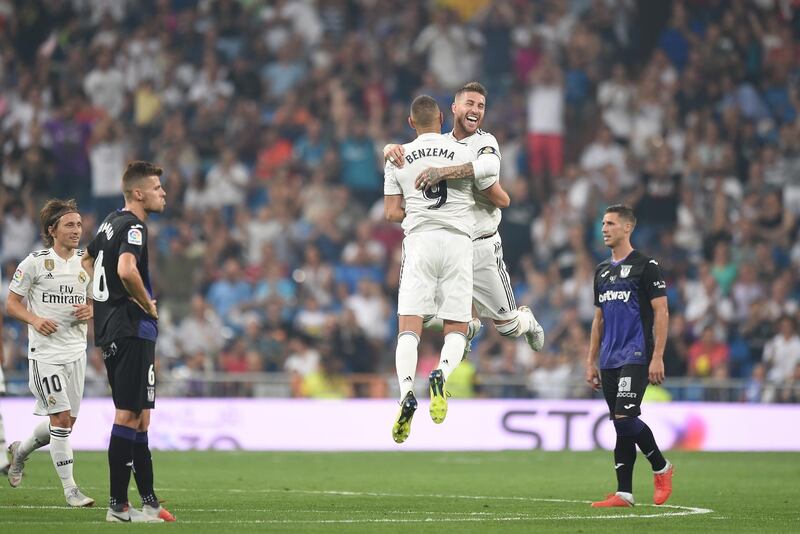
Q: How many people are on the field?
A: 5